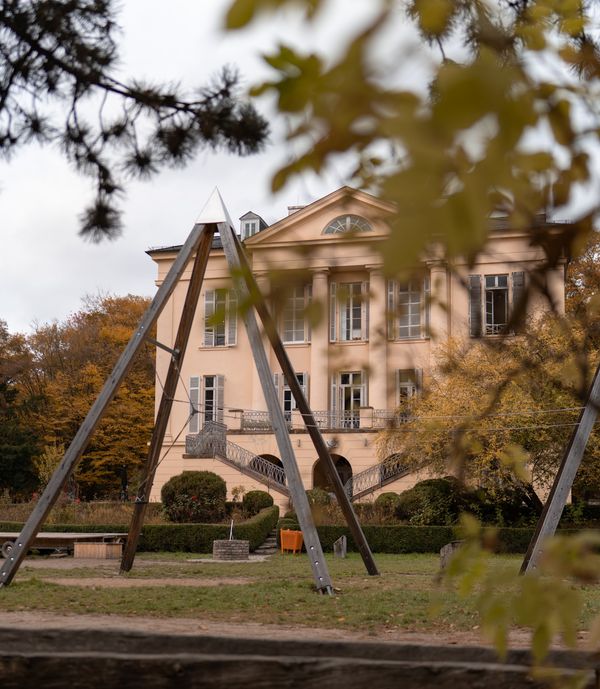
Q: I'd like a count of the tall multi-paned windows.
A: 9